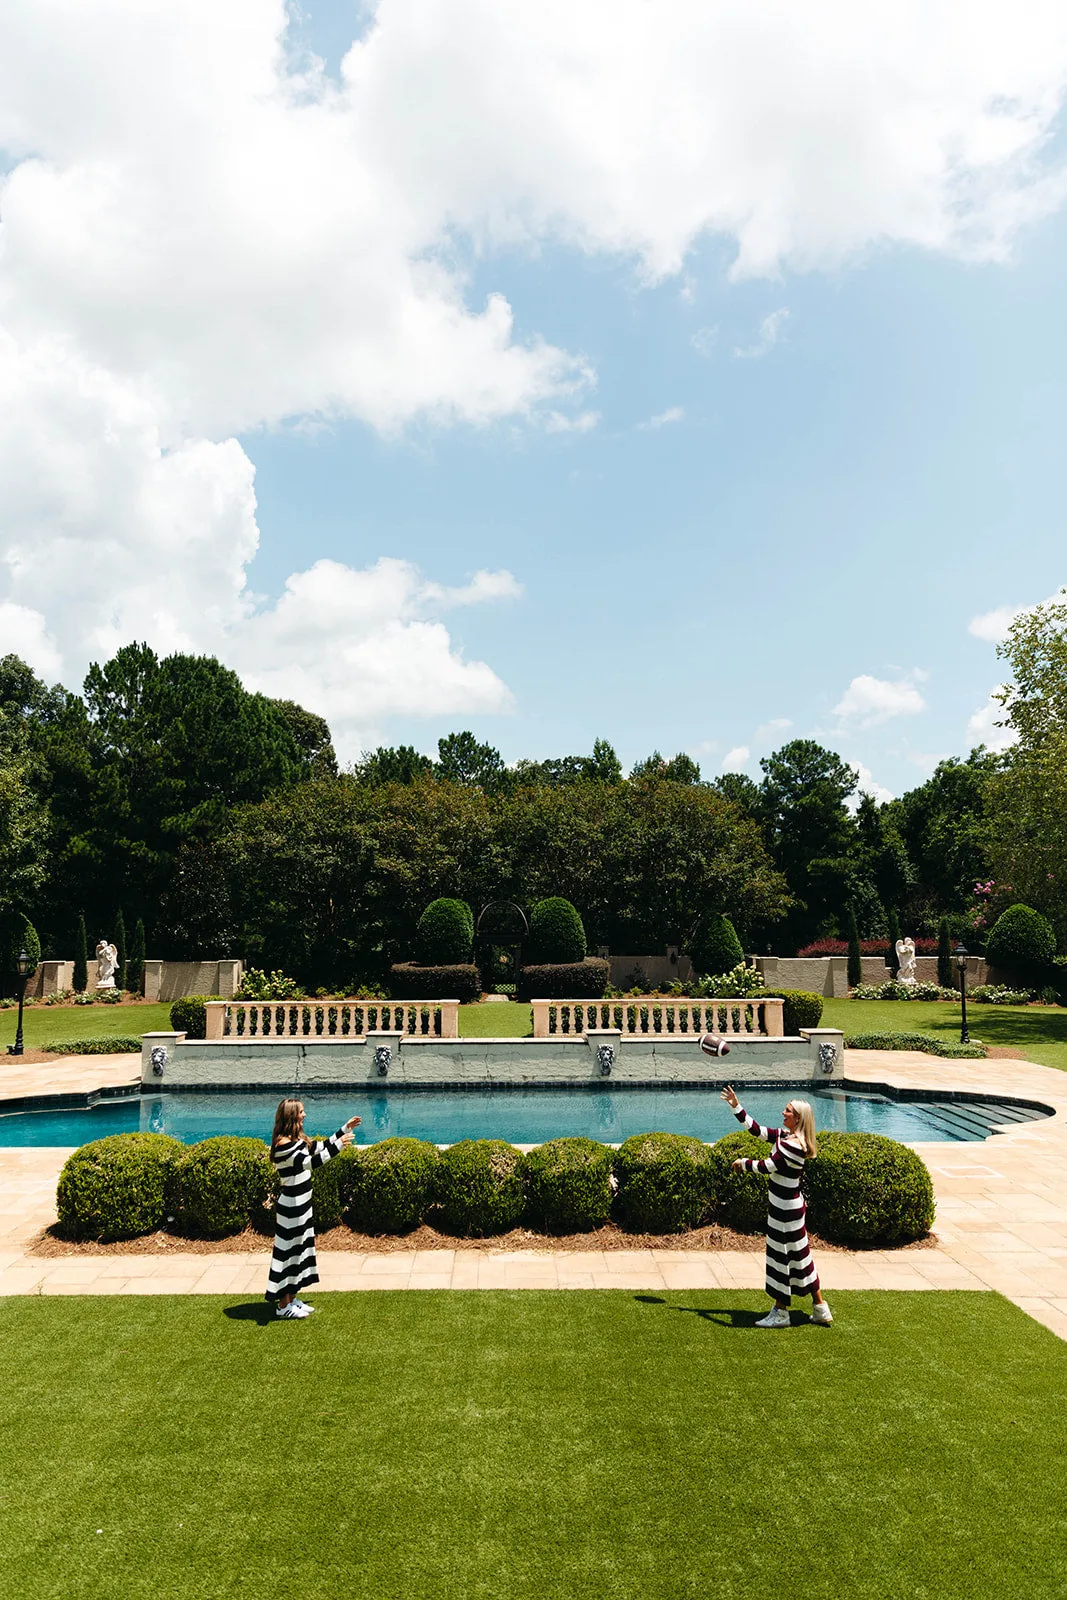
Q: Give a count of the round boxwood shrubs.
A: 9